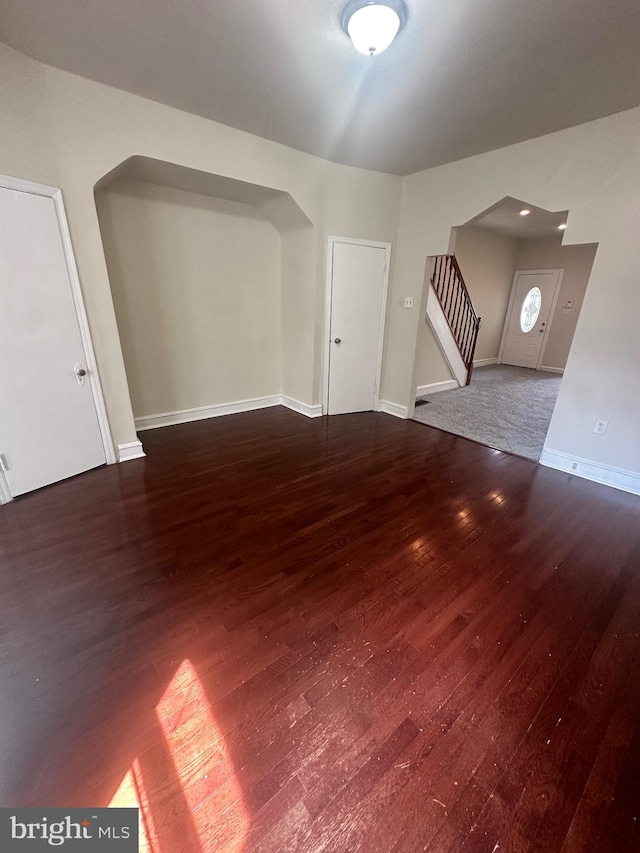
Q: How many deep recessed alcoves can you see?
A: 1